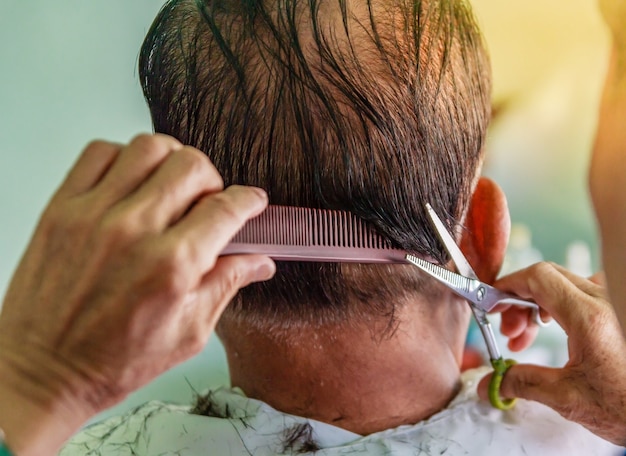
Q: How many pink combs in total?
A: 1